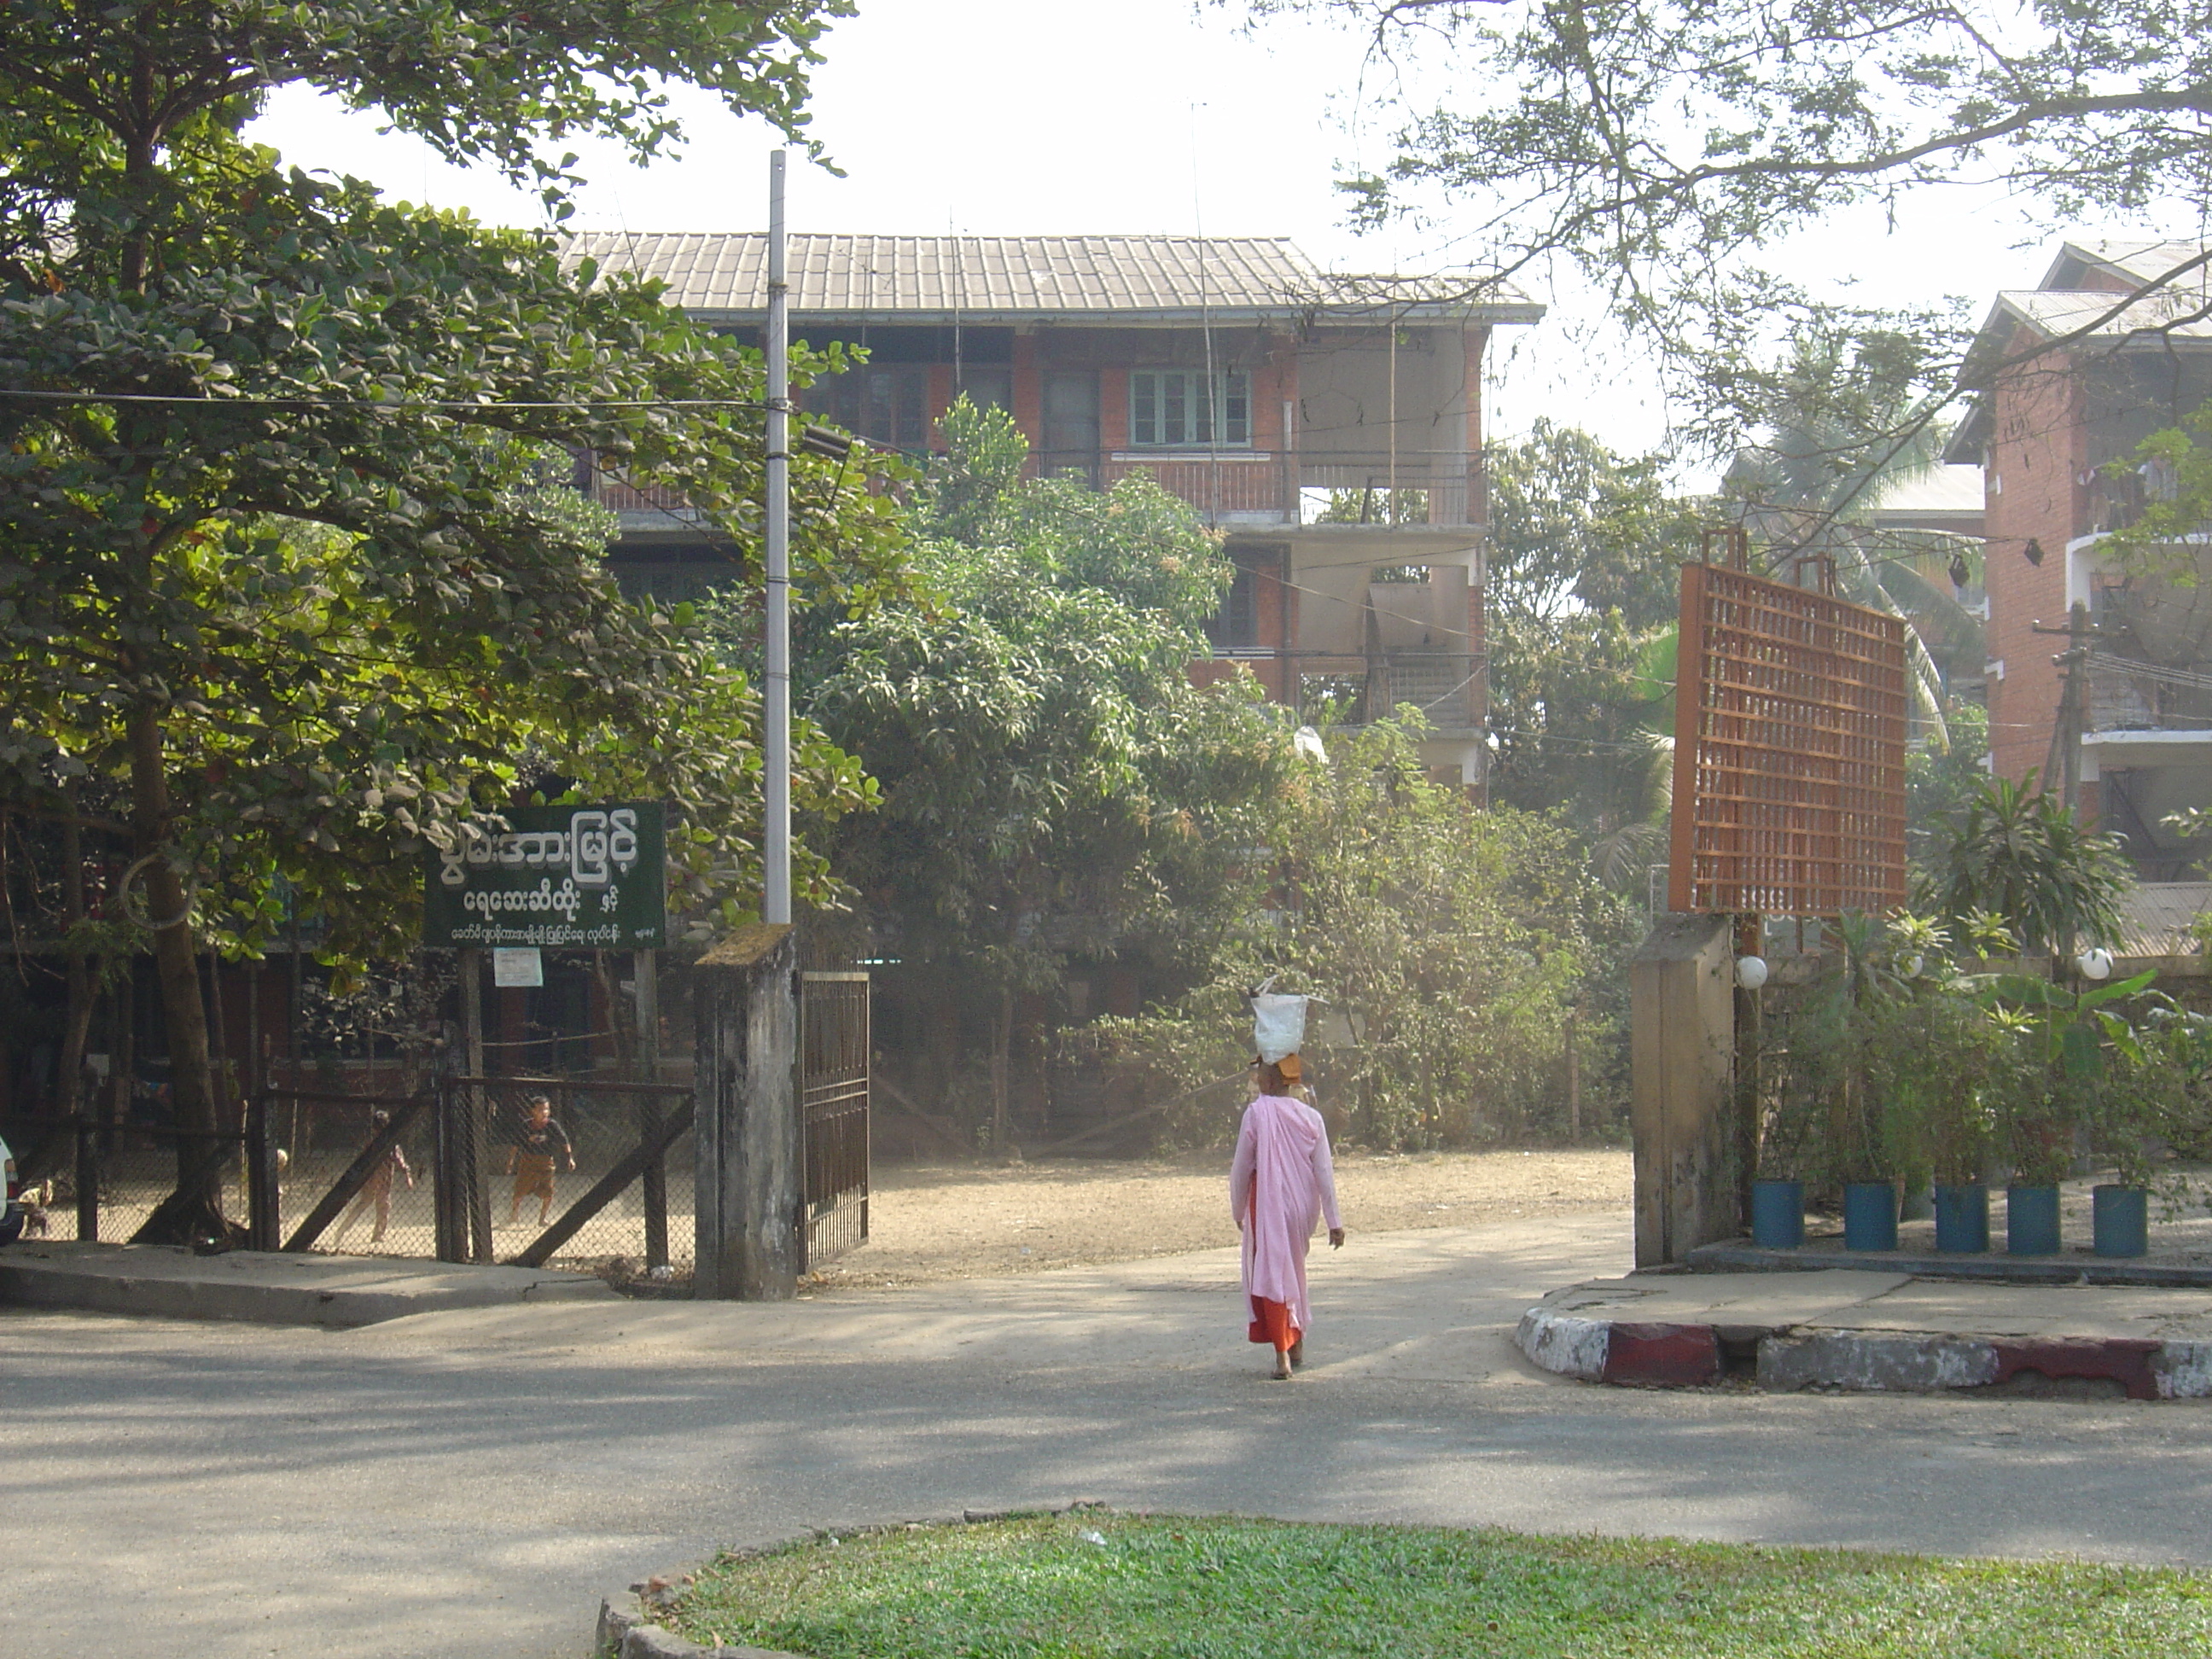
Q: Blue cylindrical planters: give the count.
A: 5